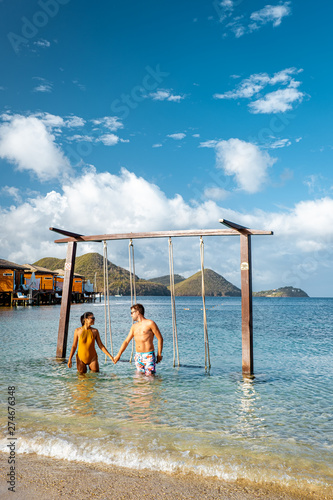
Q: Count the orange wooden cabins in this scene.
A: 3